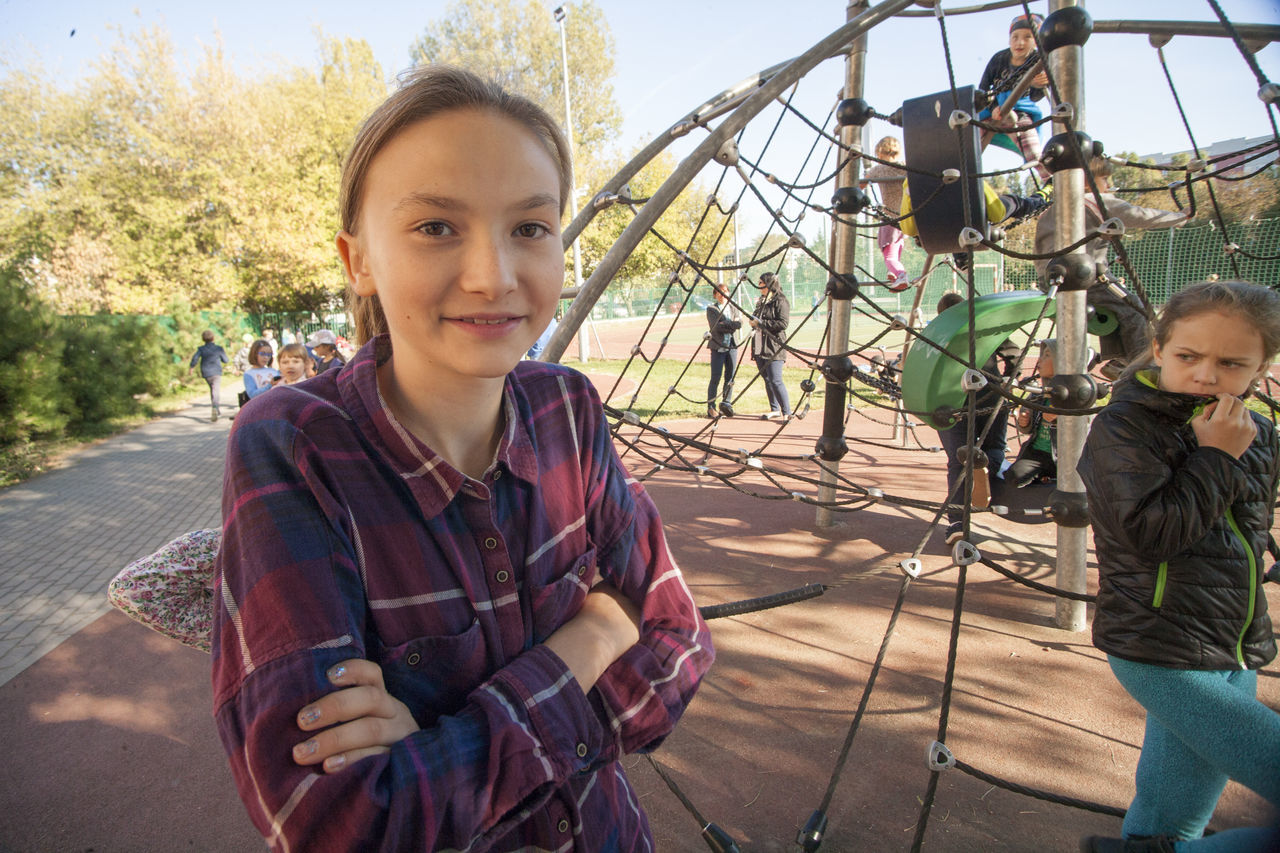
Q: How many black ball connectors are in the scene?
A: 10